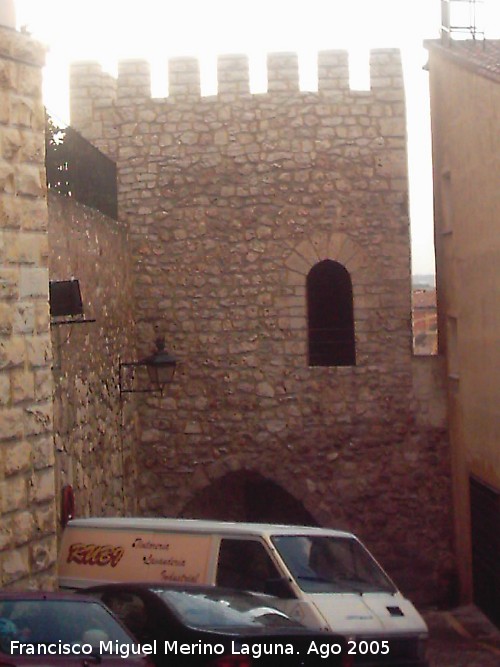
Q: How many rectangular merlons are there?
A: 7